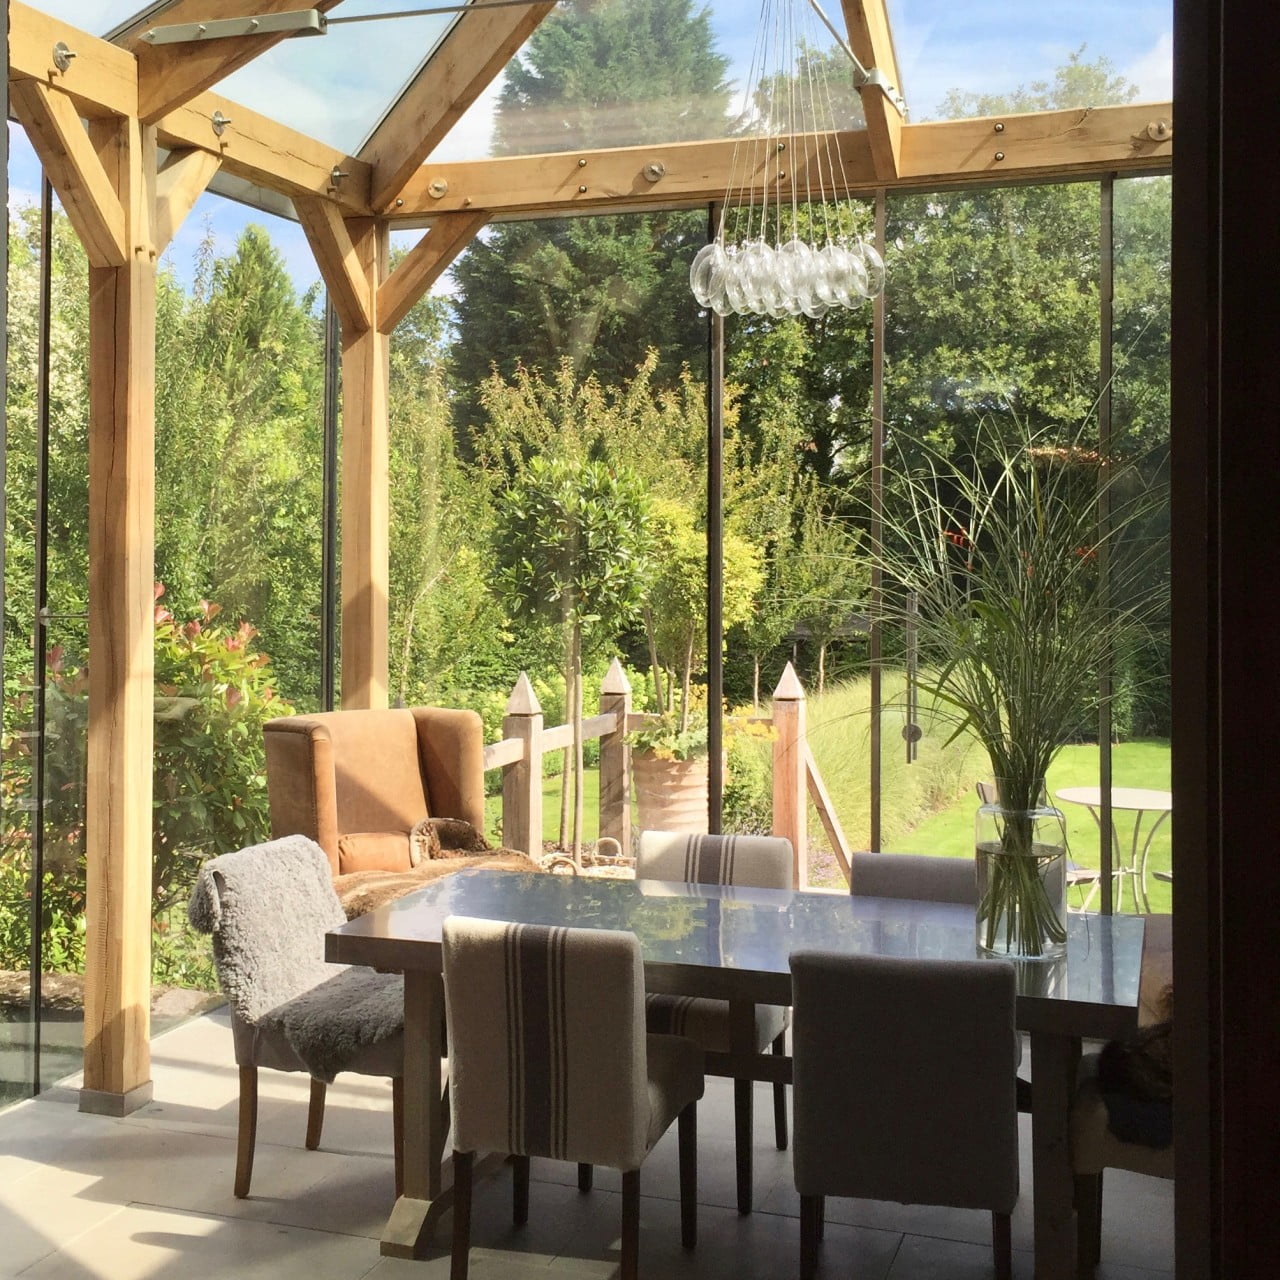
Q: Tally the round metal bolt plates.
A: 6